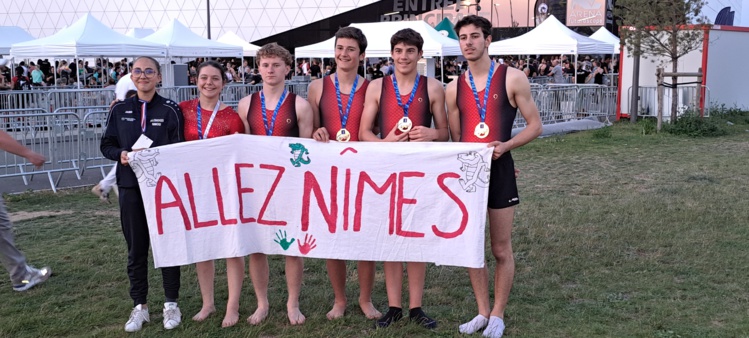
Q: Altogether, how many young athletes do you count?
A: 6